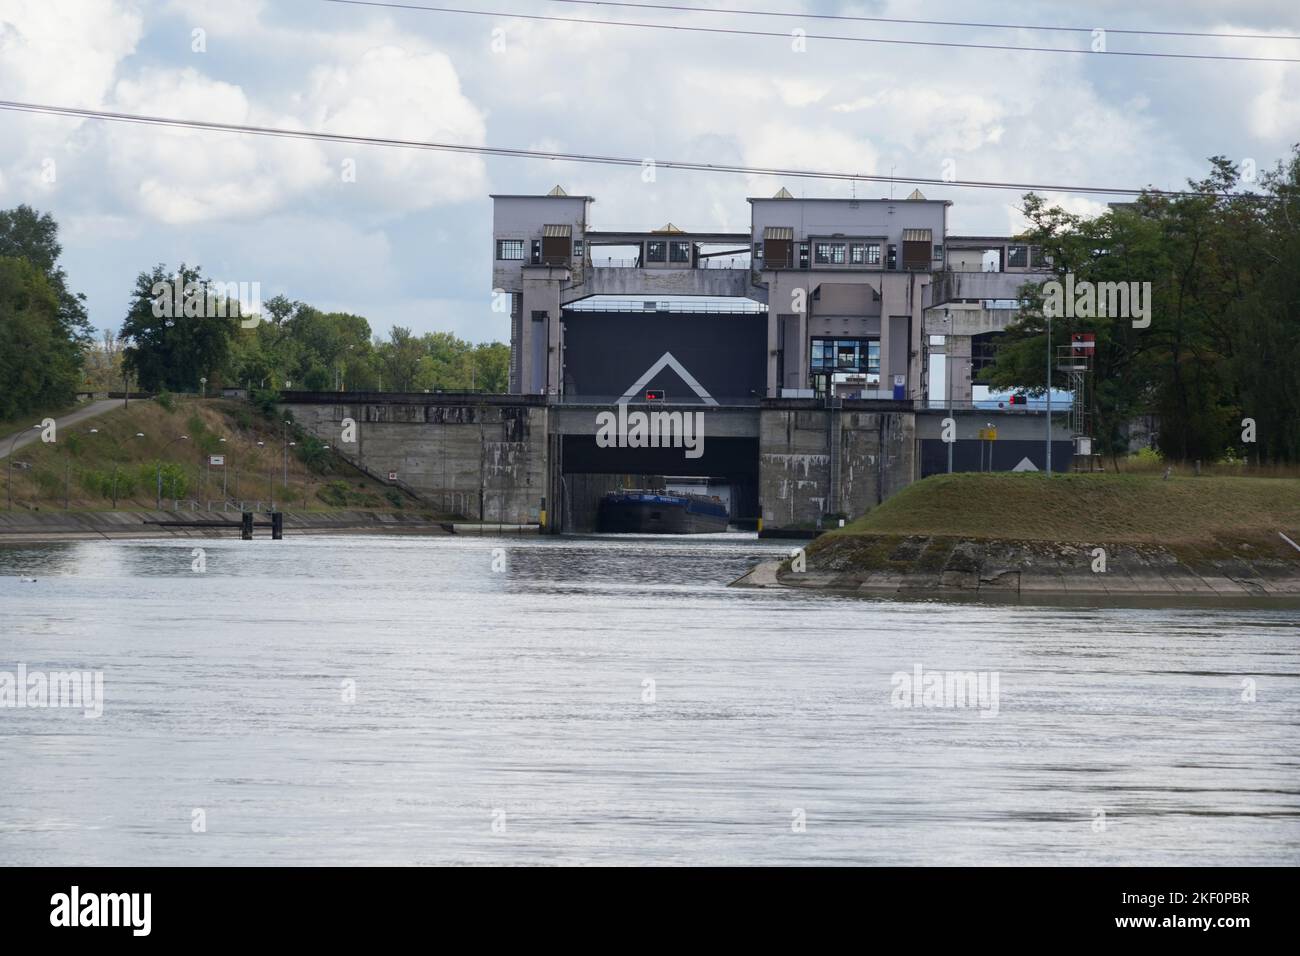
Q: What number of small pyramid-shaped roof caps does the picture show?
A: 4